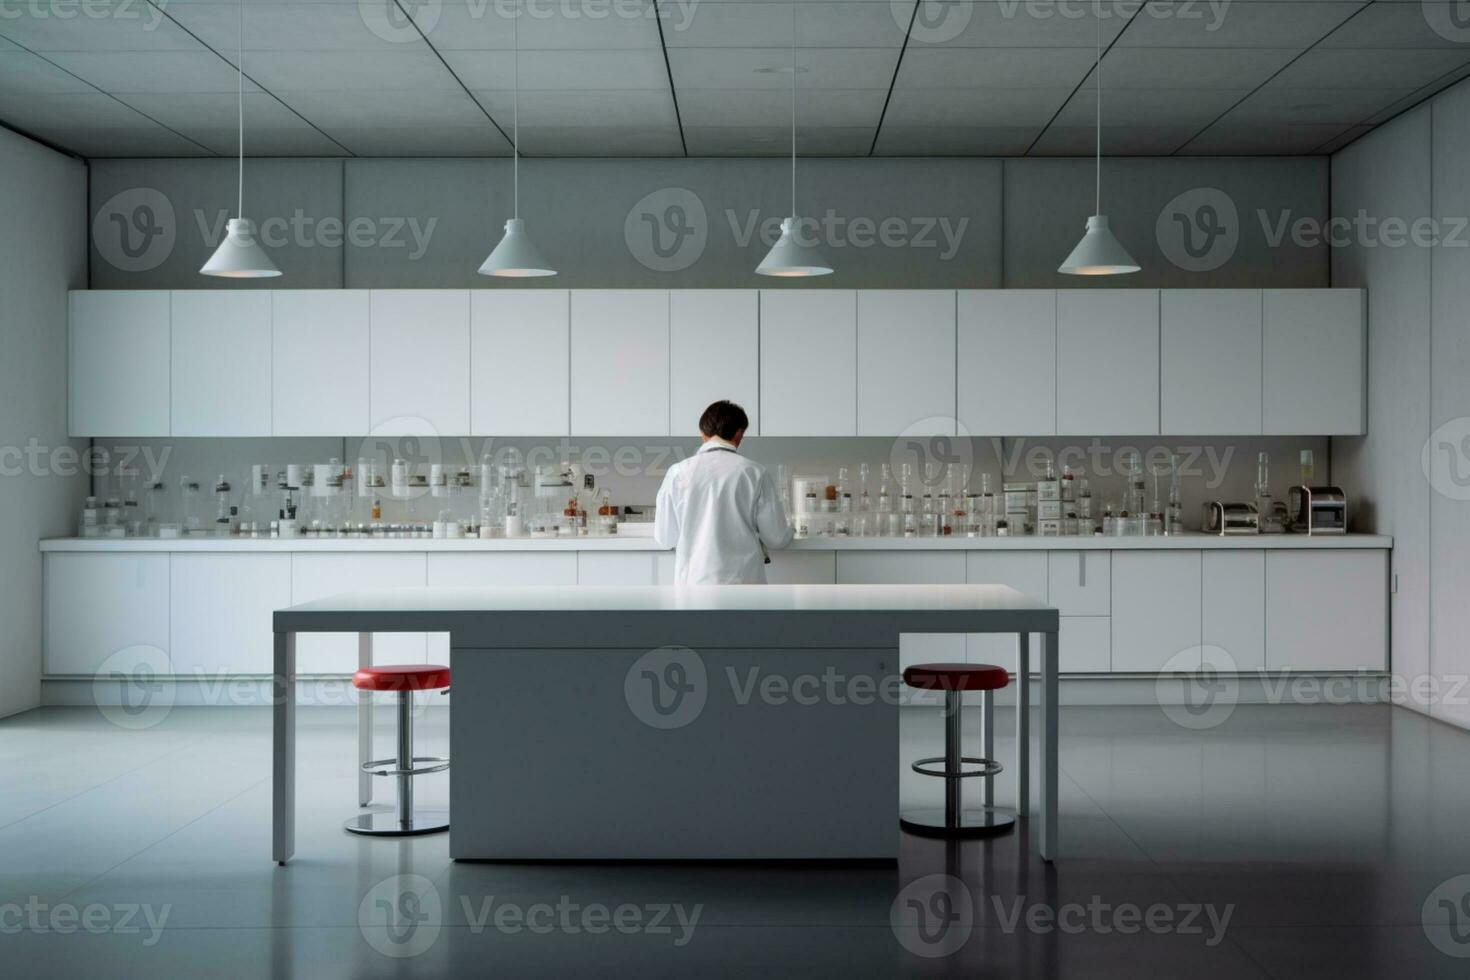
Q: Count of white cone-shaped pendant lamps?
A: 4